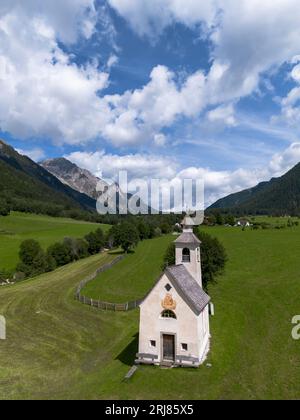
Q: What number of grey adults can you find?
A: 0